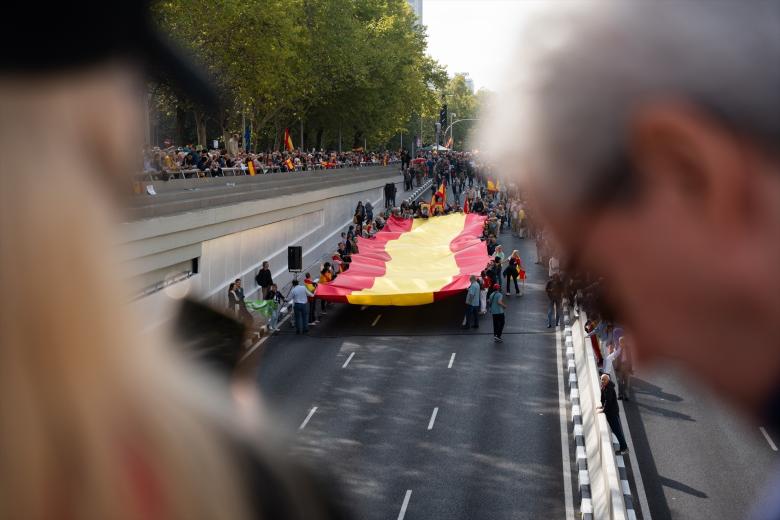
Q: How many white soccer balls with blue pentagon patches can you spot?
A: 0